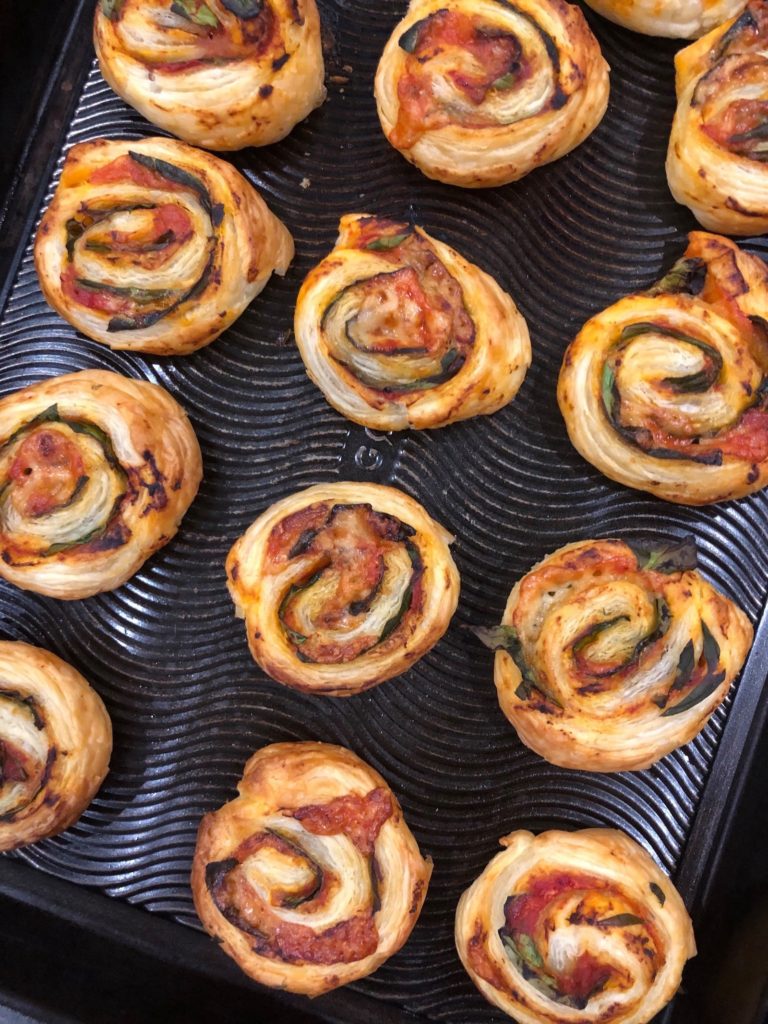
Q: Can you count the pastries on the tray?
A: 13